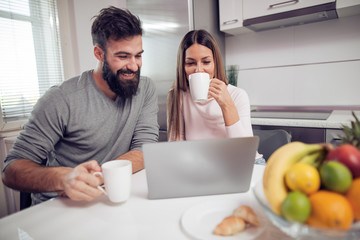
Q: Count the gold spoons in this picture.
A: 0